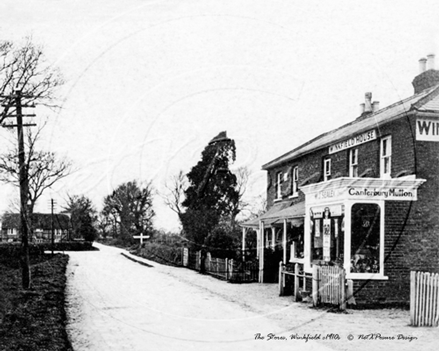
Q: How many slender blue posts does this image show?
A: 0